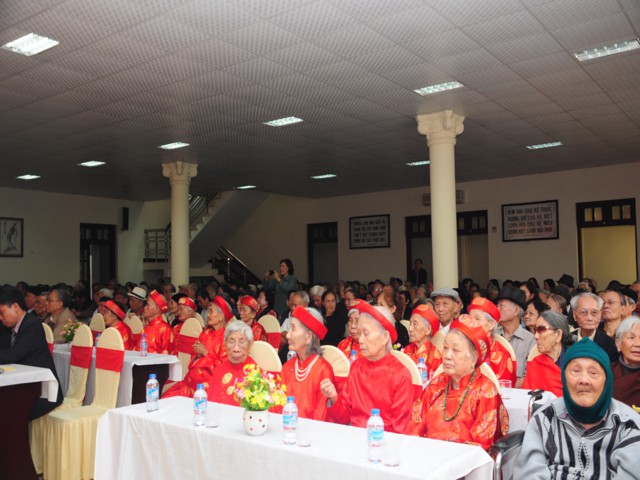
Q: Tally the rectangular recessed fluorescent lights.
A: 11